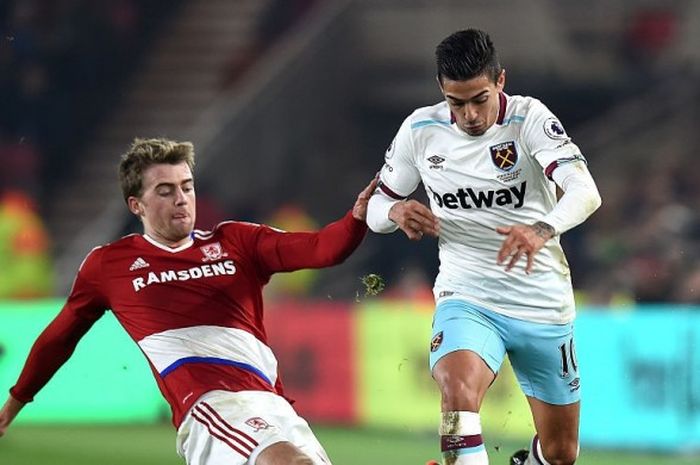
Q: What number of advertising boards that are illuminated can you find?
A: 4